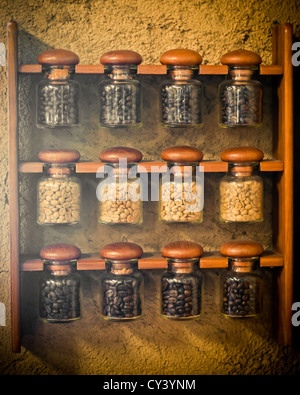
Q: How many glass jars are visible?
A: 12